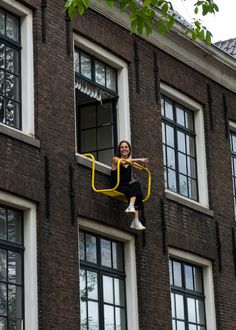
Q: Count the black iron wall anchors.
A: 12